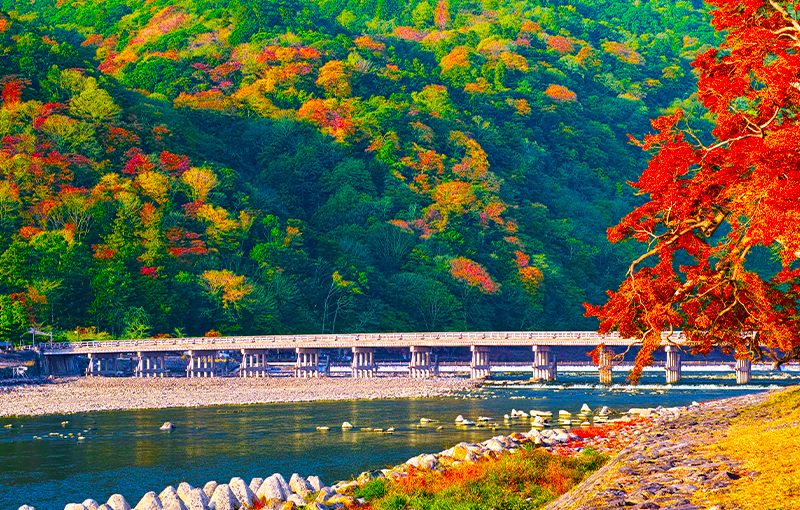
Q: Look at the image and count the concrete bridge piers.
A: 12